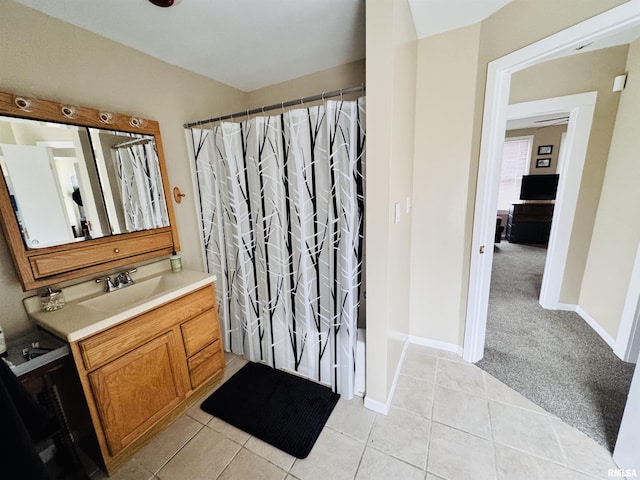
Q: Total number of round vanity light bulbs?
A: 4